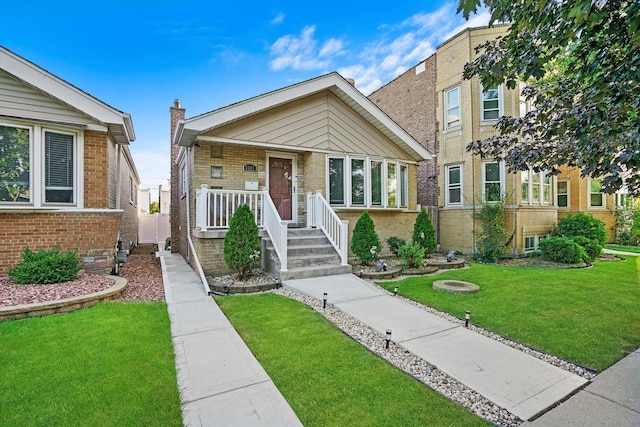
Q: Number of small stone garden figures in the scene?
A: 2